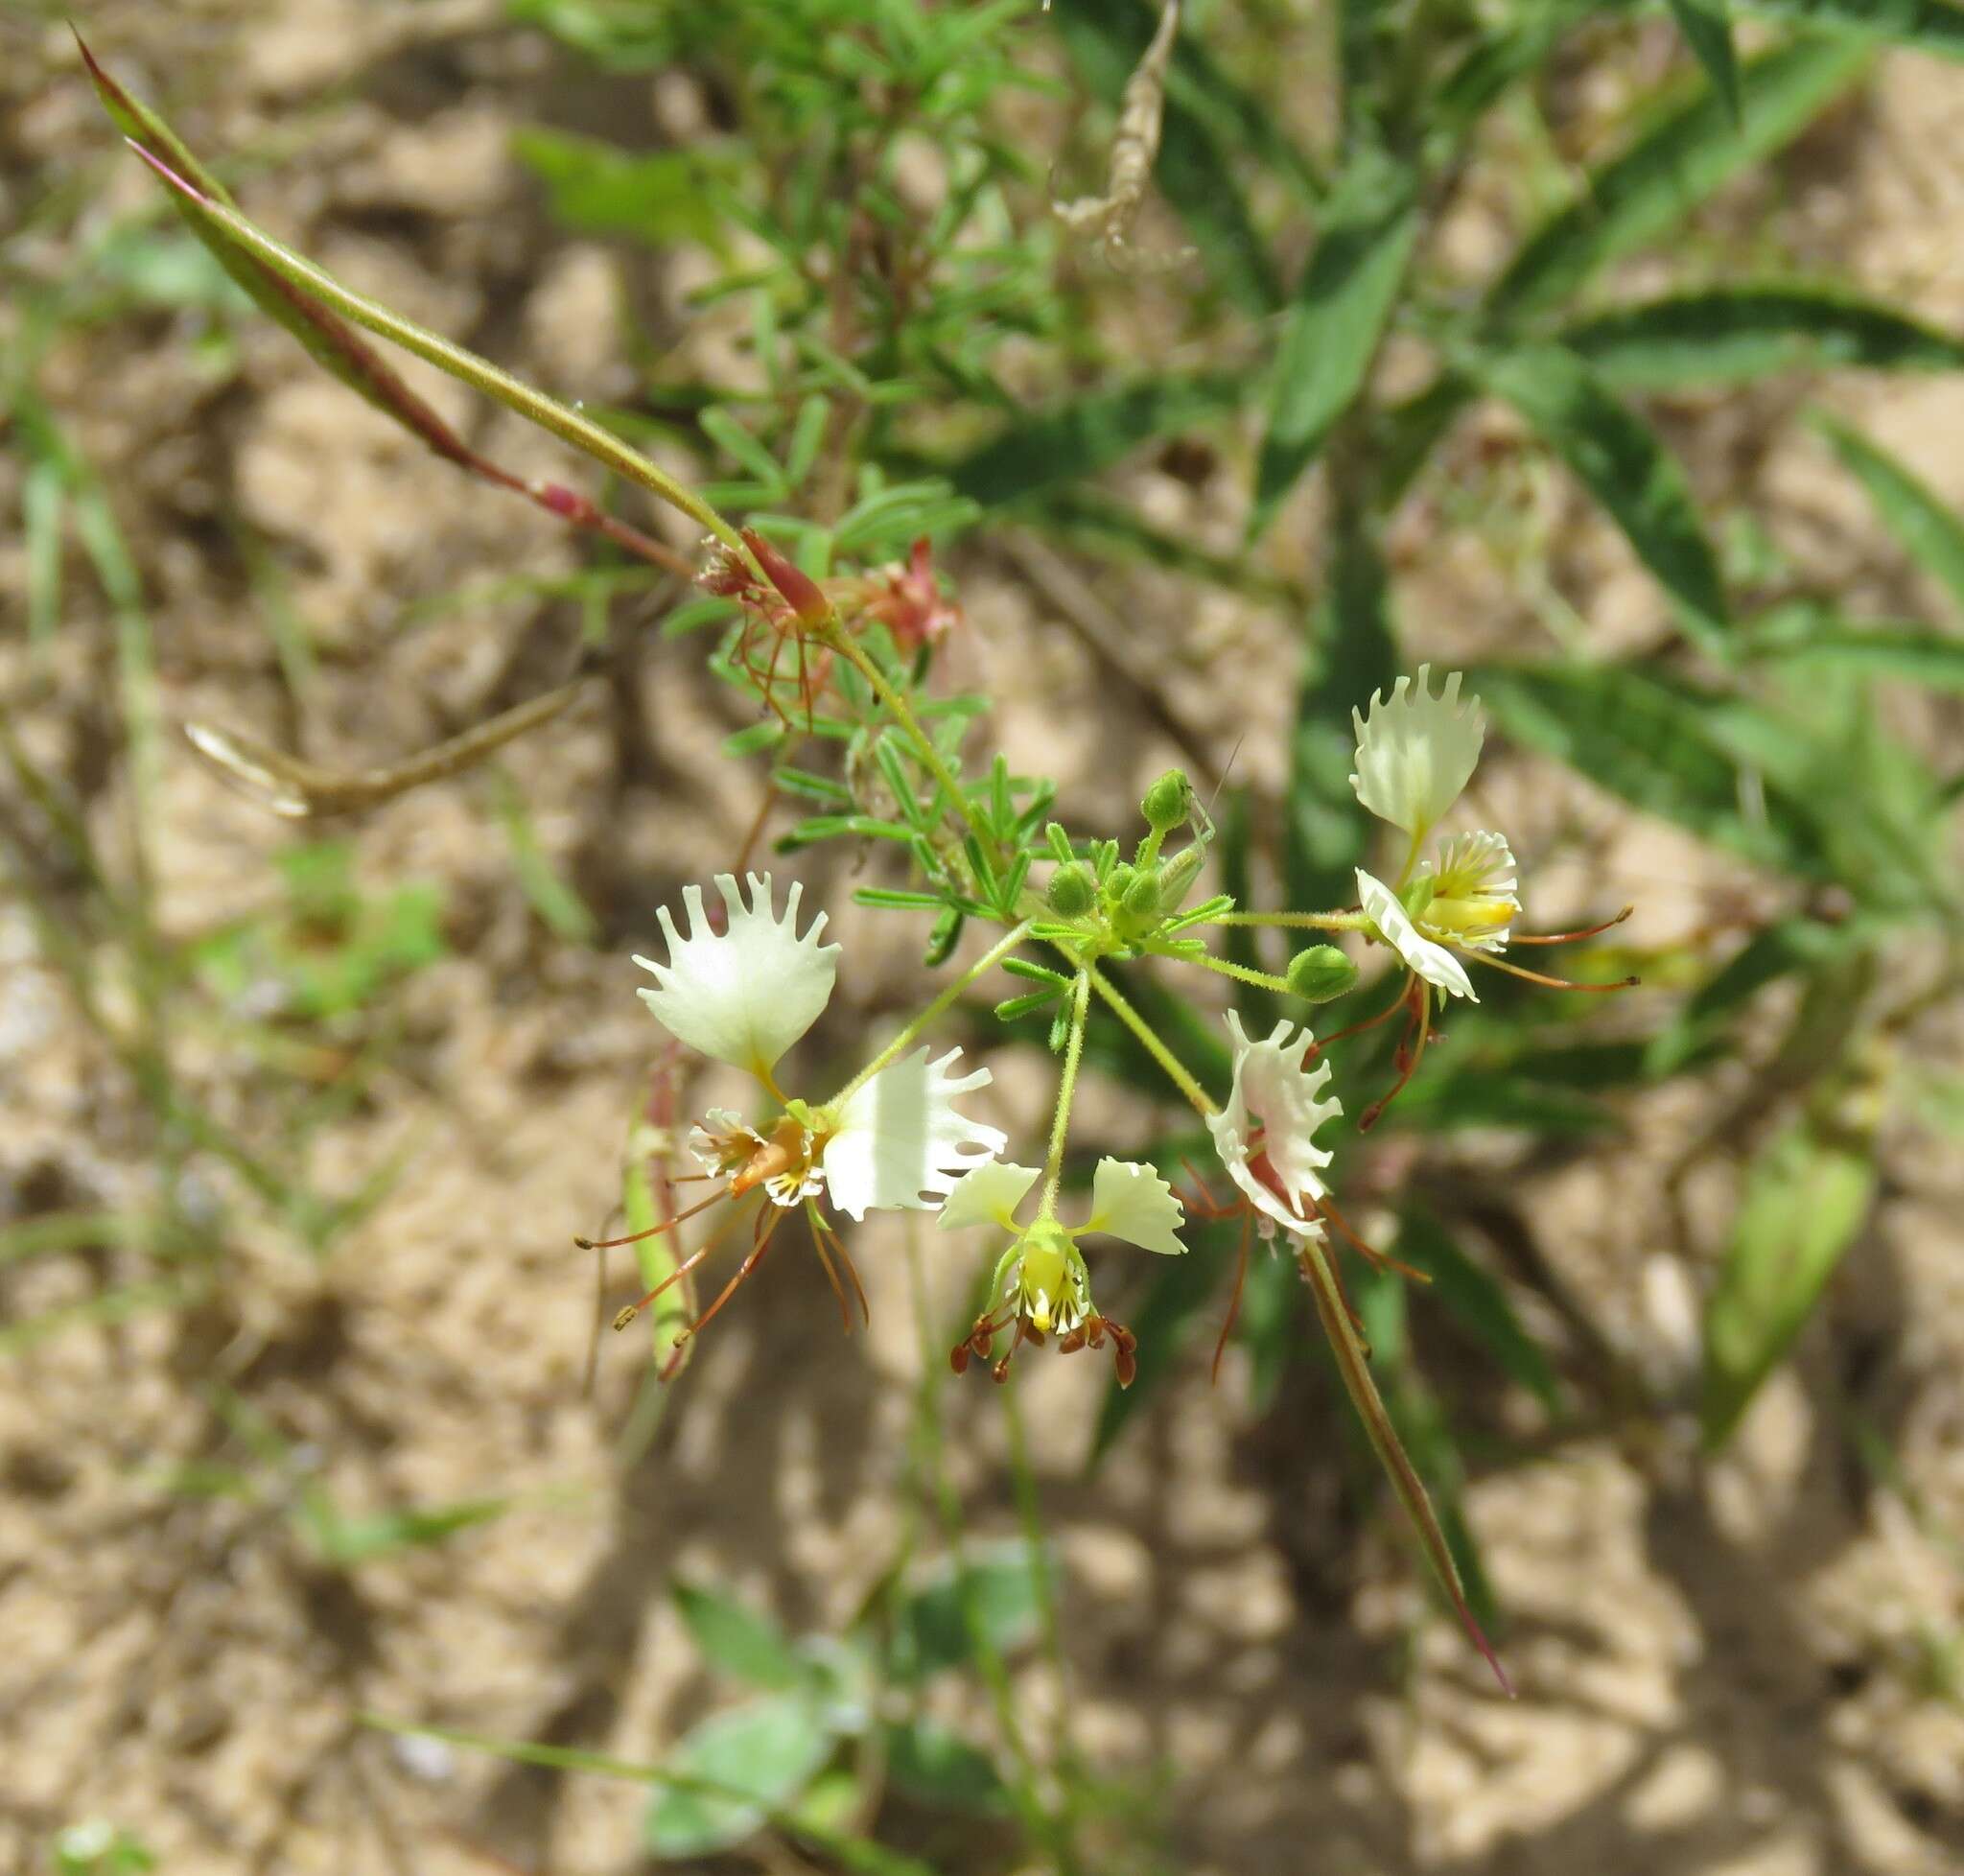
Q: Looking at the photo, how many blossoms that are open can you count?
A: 4